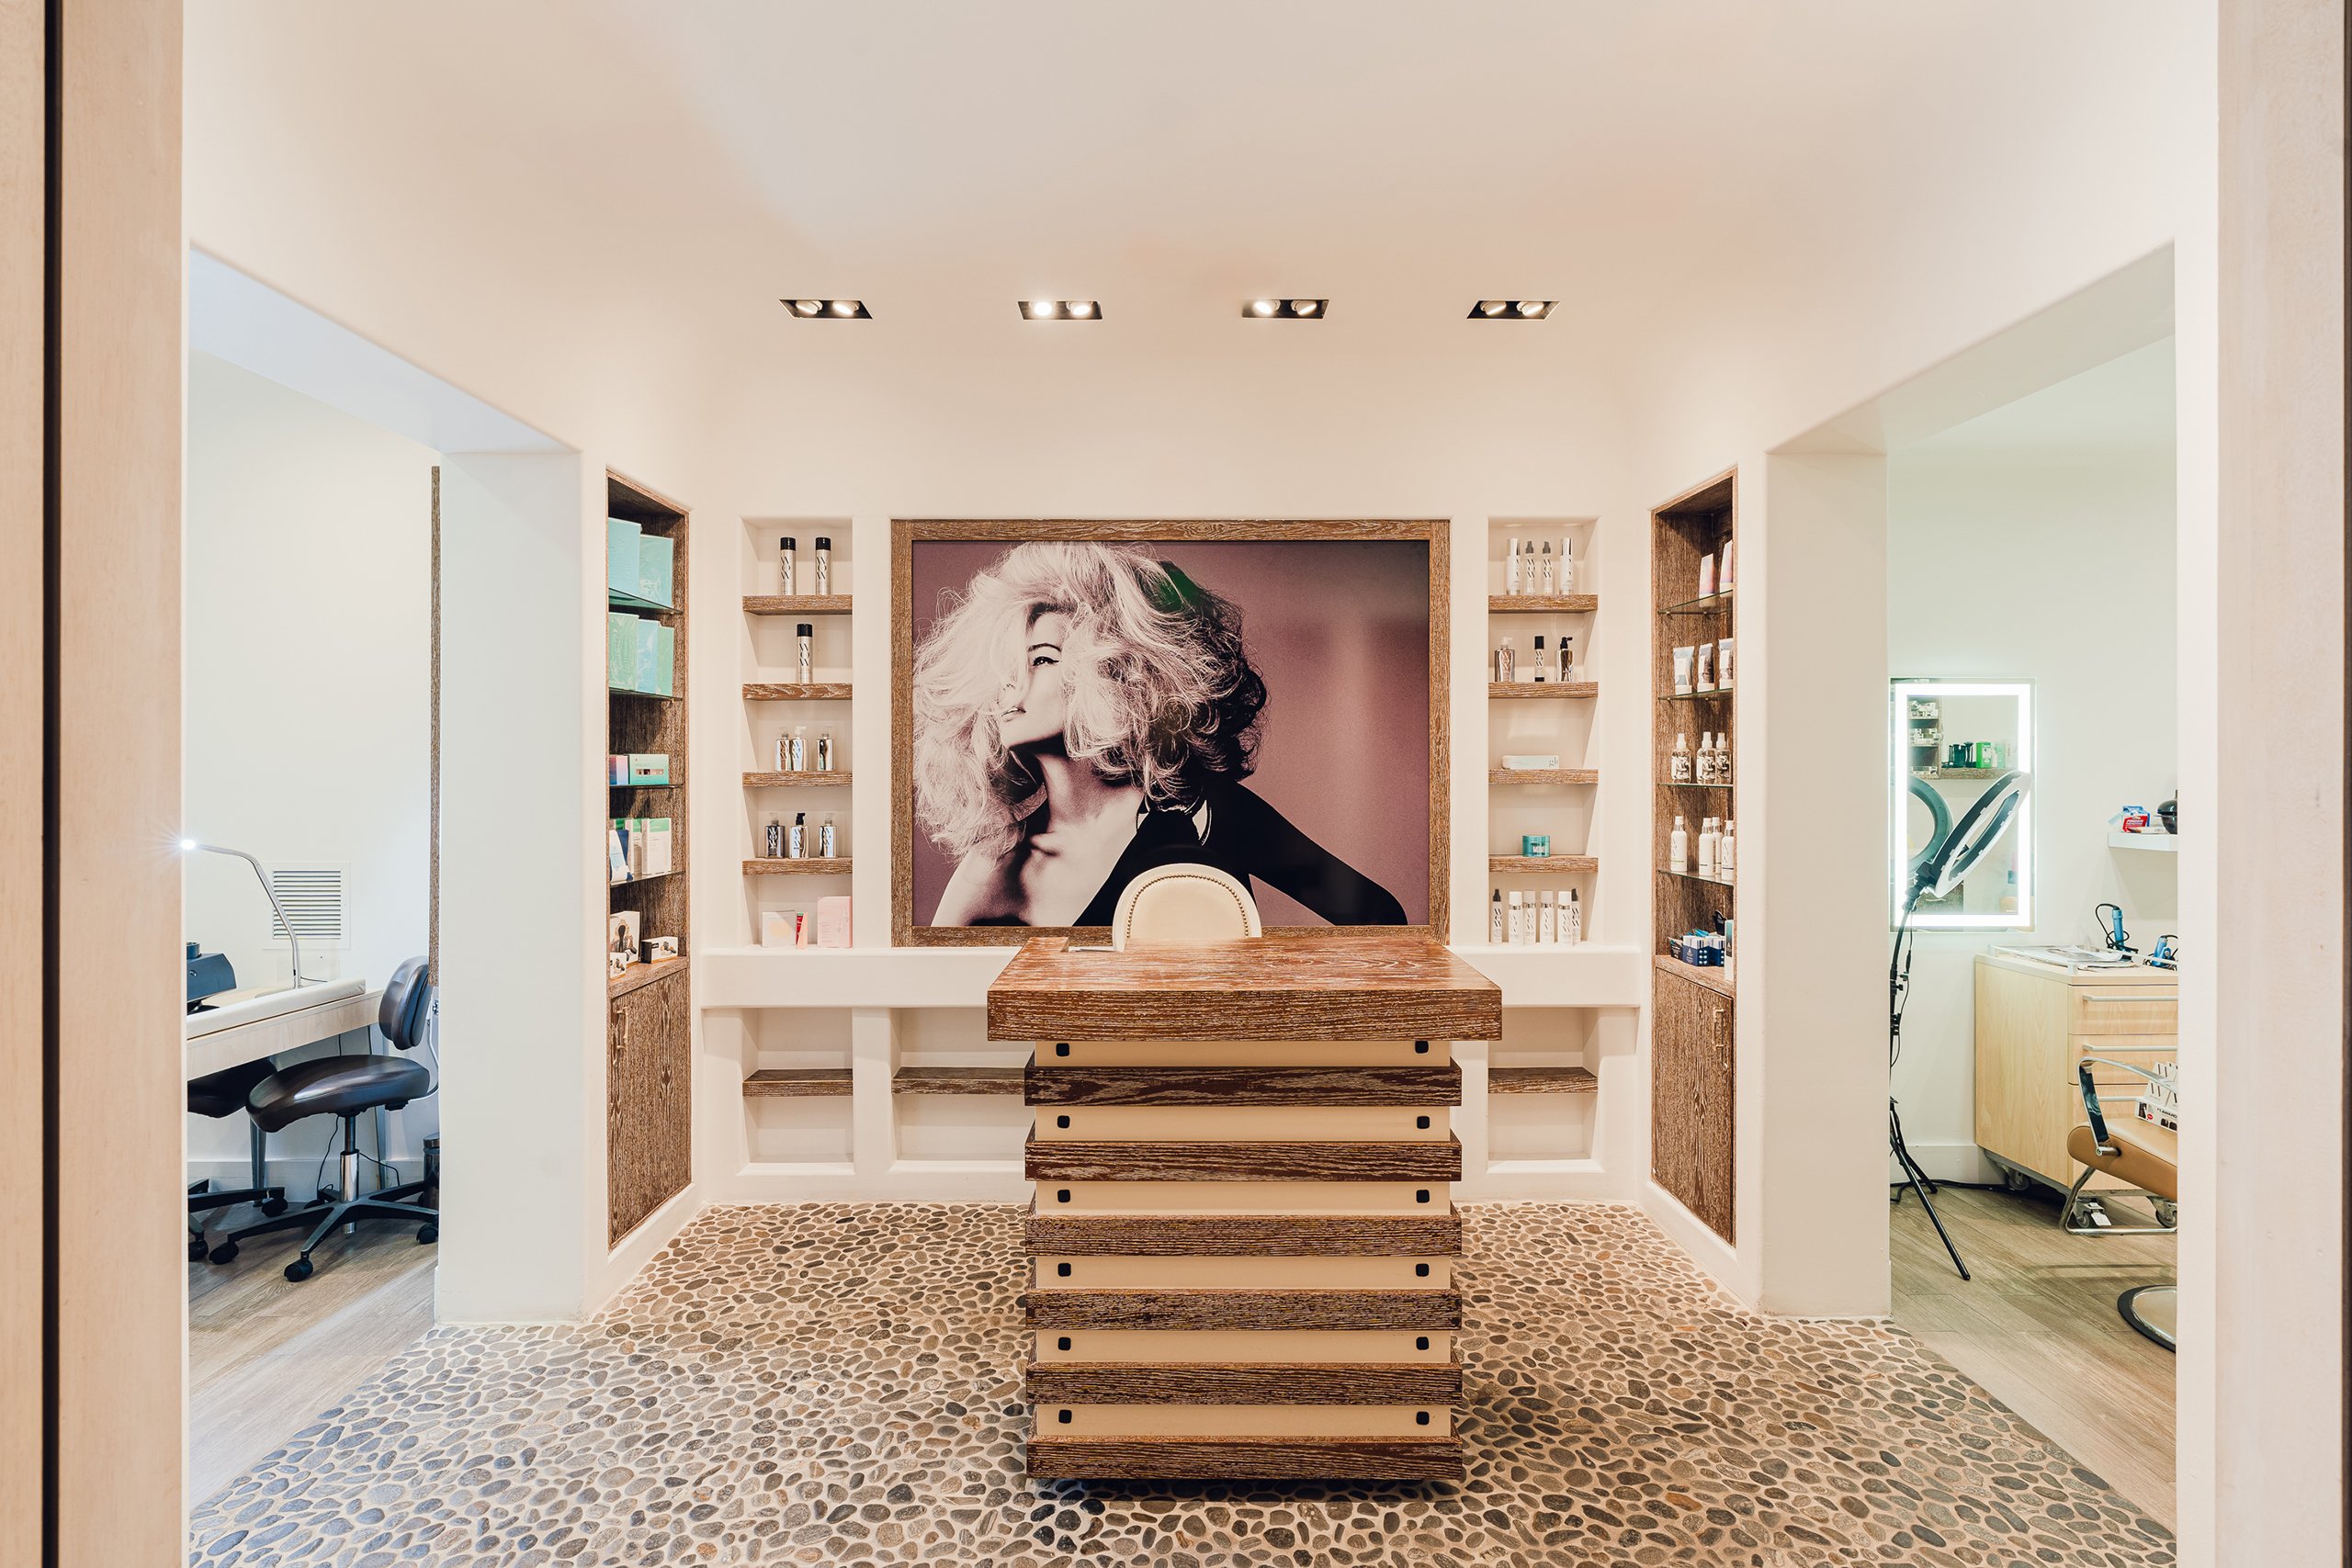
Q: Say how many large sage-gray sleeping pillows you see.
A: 0